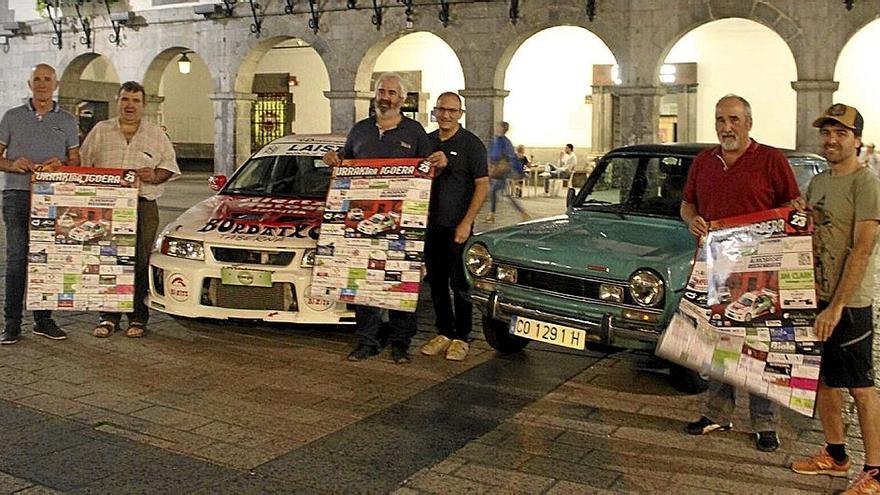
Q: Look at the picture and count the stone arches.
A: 7